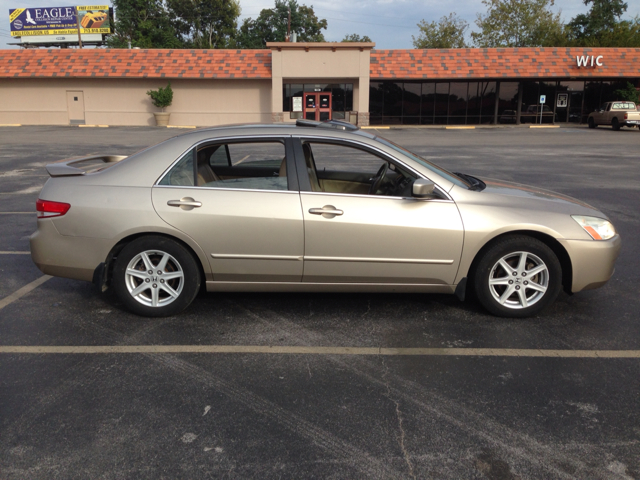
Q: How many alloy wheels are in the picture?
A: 2